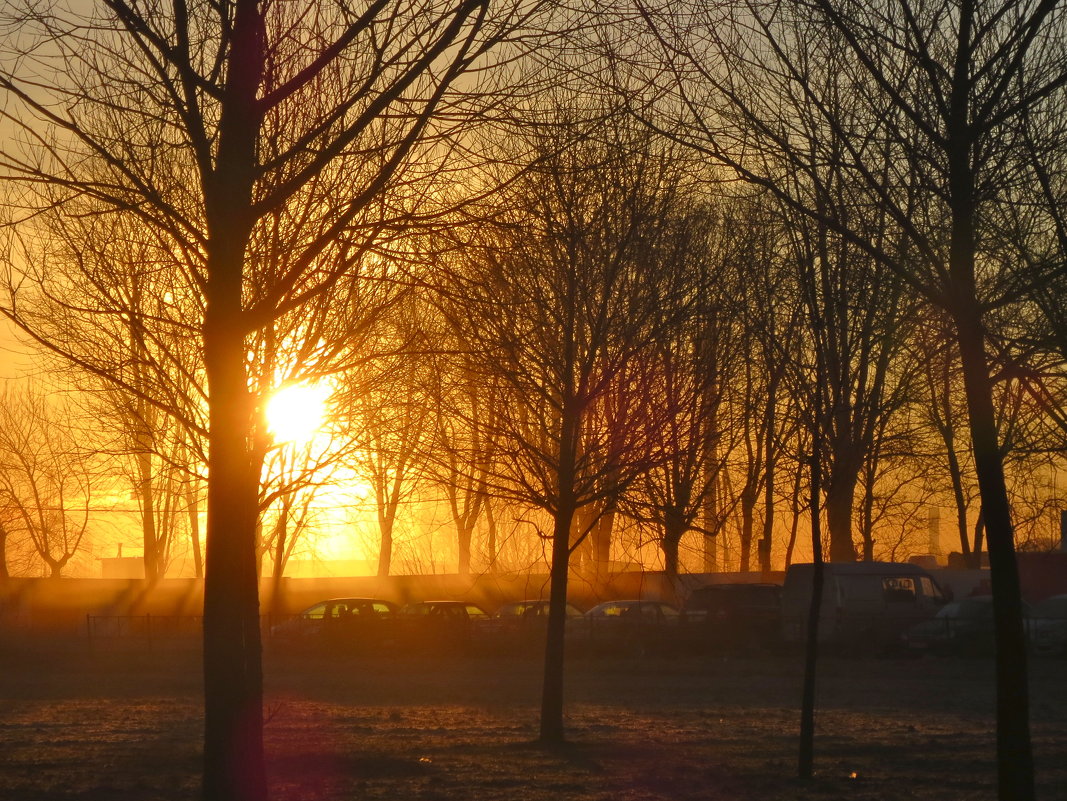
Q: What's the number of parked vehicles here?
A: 8